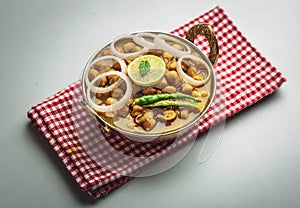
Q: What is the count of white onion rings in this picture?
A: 6